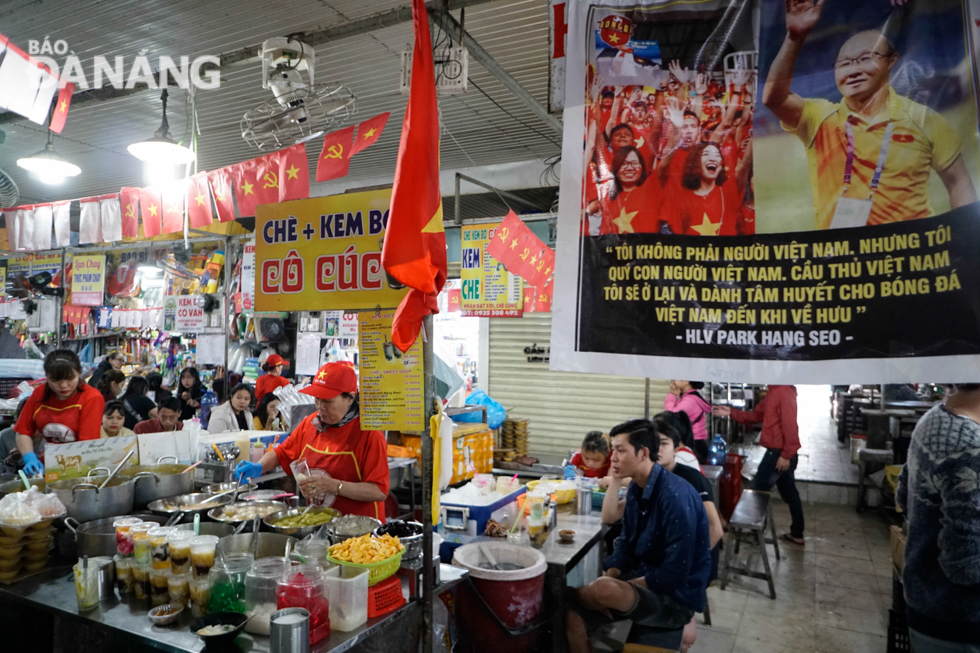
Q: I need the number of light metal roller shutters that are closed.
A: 1